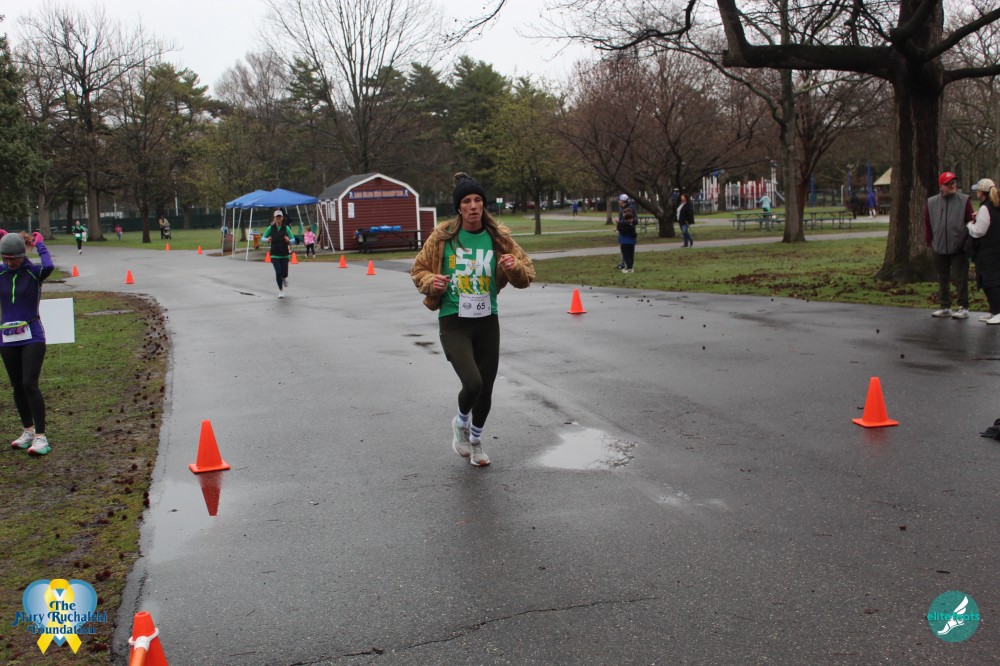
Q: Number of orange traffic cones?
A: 12